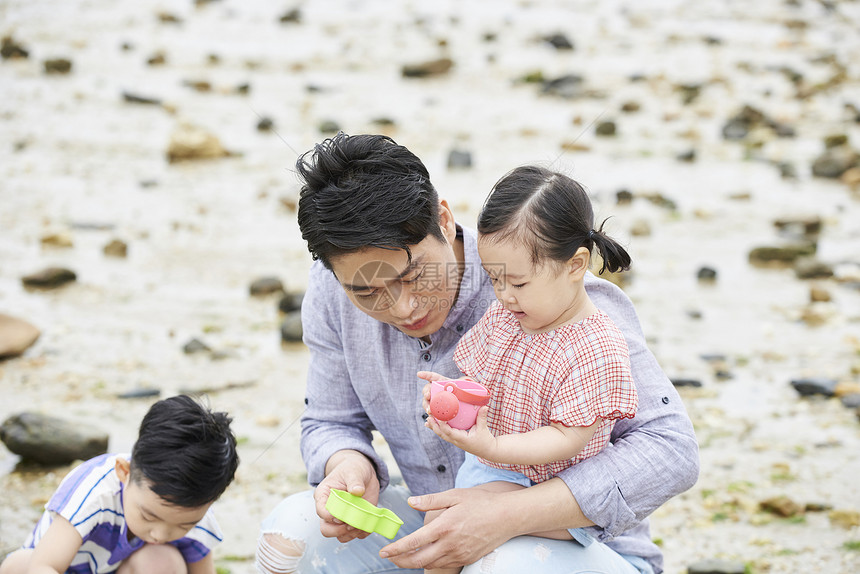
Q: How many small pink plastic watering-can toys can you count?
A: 1